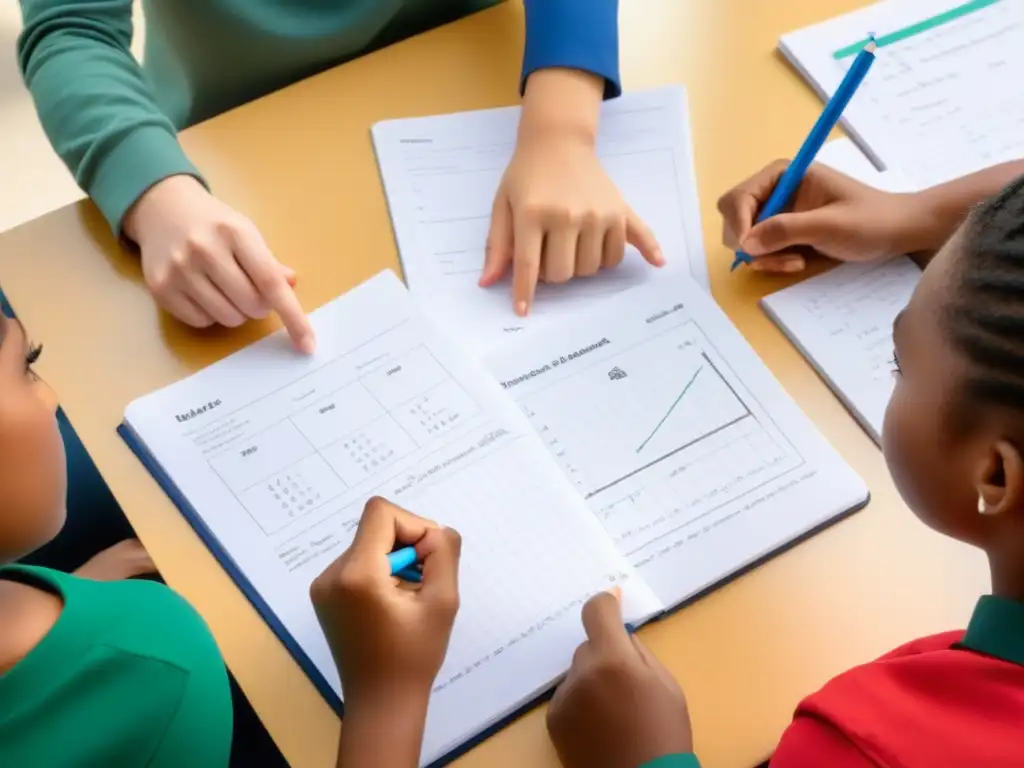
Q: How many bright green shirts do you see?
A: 1